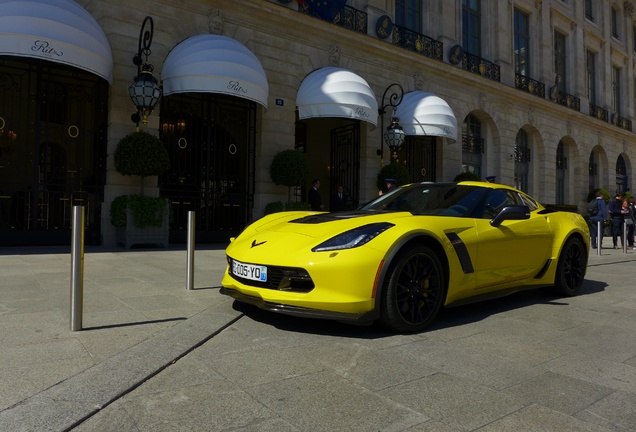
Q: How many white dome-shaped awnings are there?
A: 4